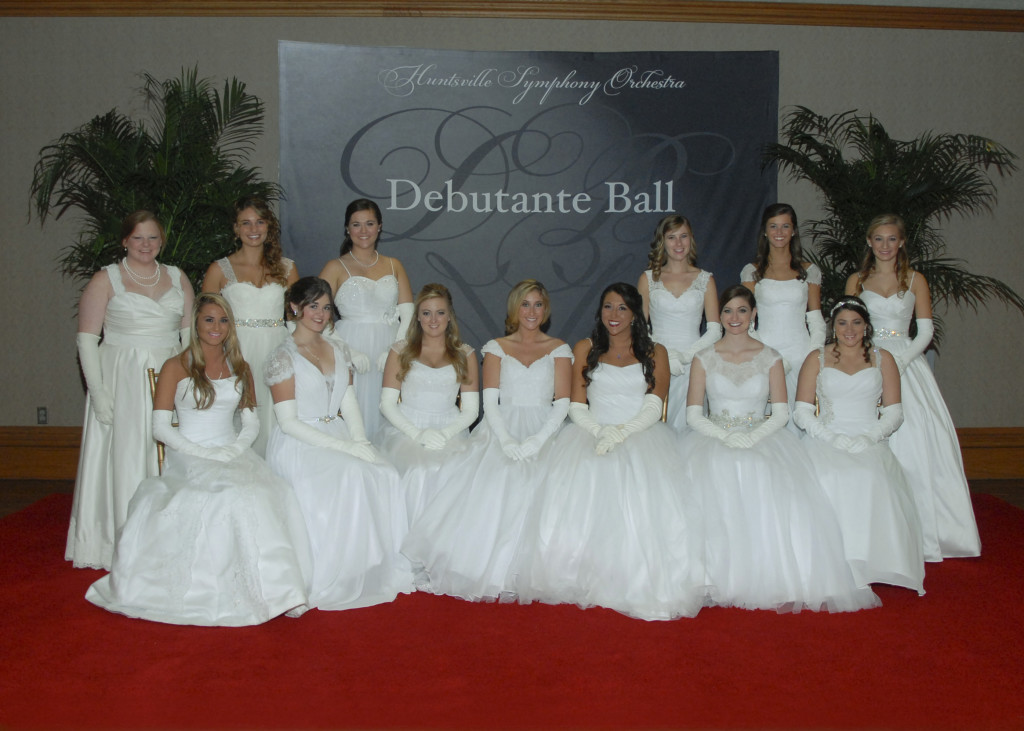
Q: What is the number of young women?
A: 13